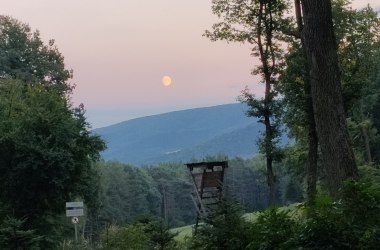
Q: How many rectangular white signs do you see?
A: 2